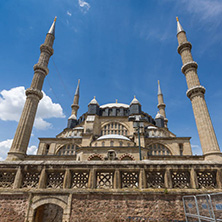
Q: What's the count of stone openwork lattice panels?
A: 9